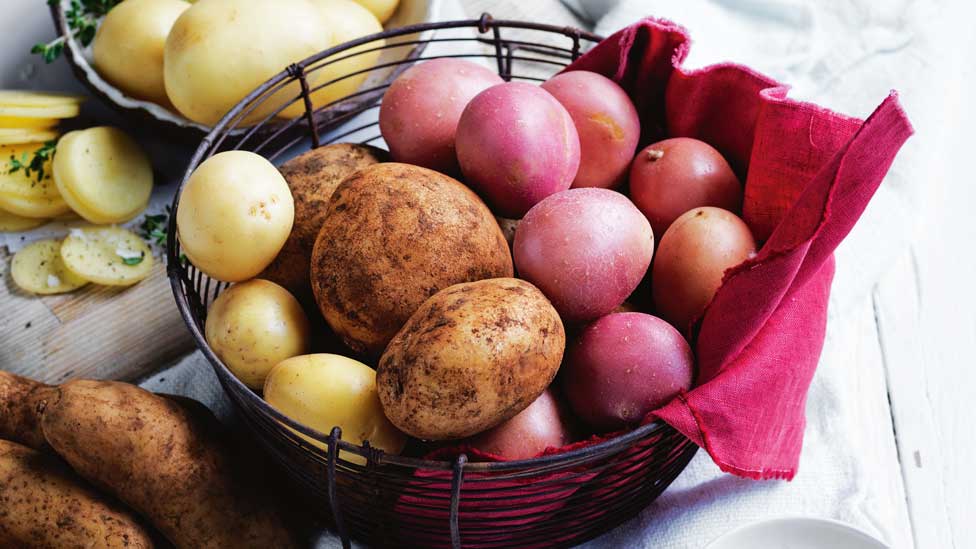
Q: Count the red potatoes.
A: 8